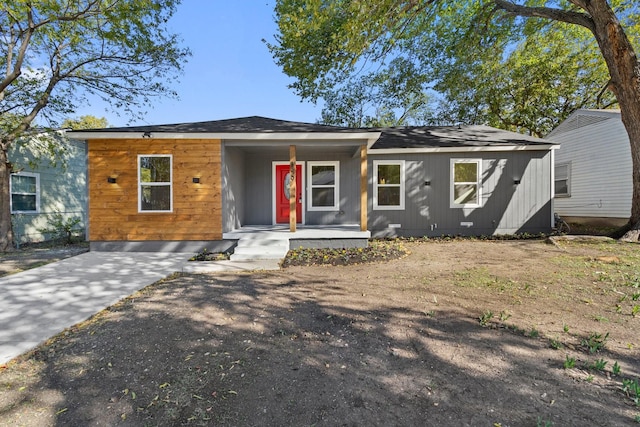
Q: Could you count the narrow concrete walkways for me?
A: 1